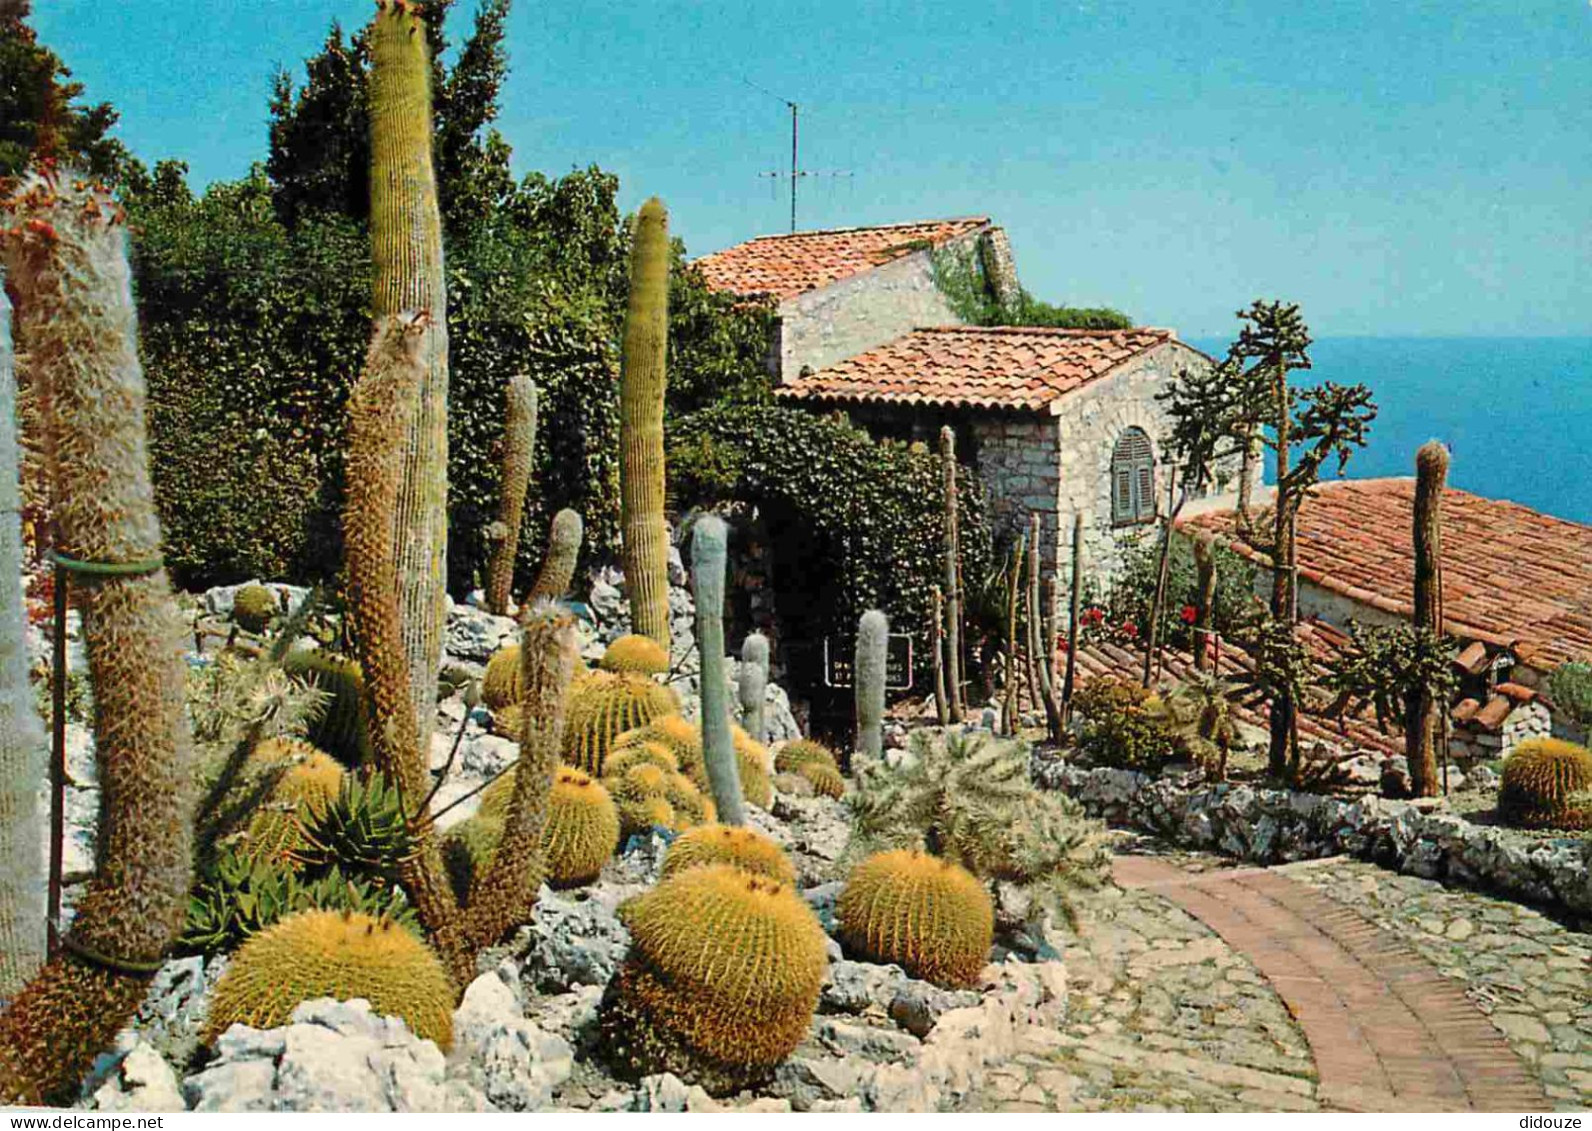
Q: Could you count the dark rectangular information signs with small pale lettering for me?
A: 1